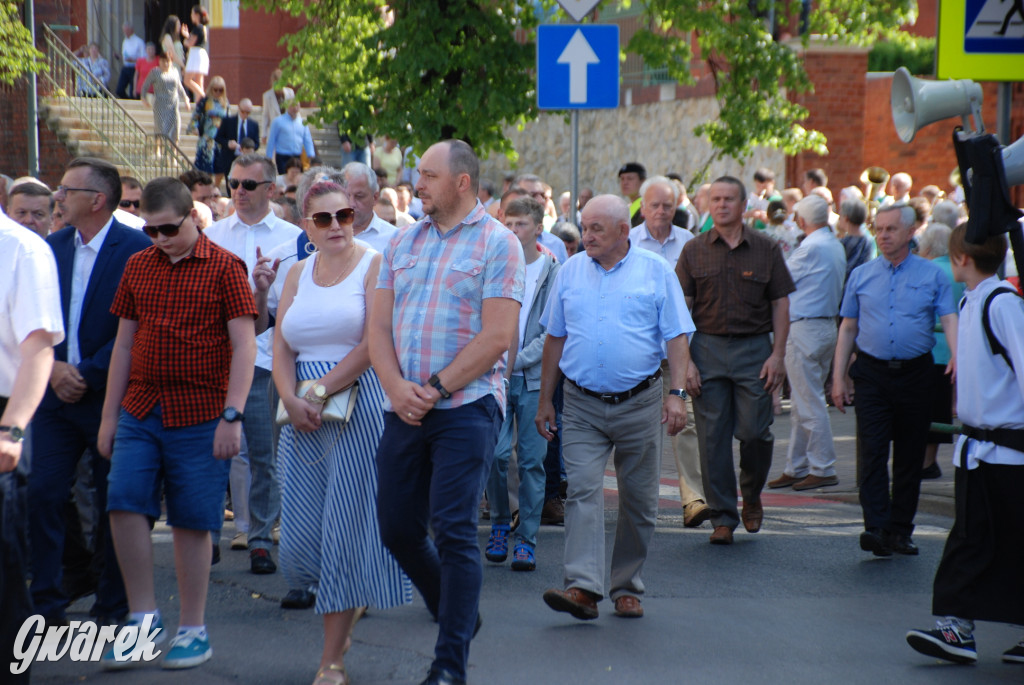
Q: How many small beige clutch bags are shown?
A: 1